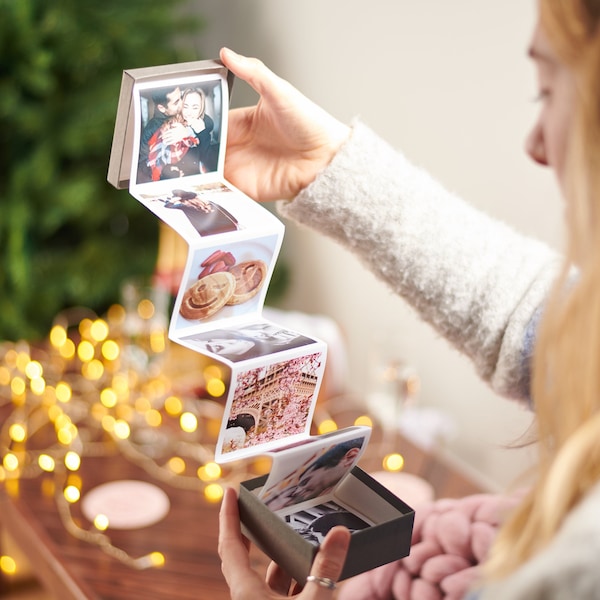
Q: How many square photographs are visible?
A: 7